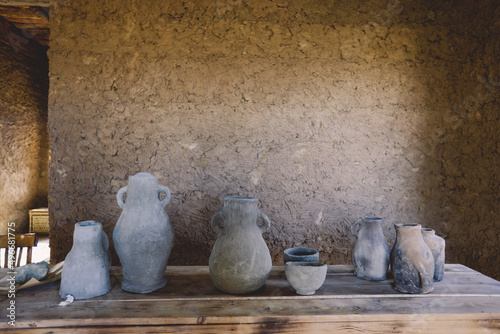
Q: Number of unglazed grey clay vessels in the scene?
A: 8